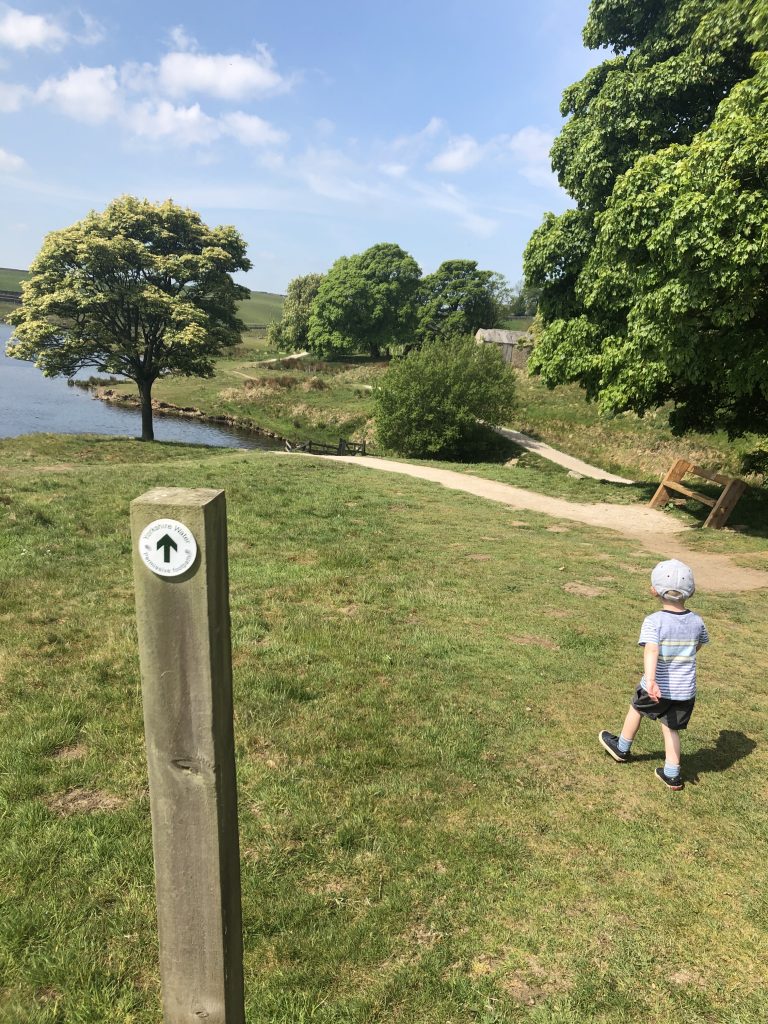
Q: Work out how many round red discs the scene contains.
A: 0